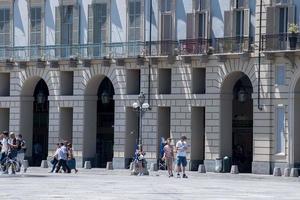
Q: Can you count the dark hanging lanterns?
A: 3